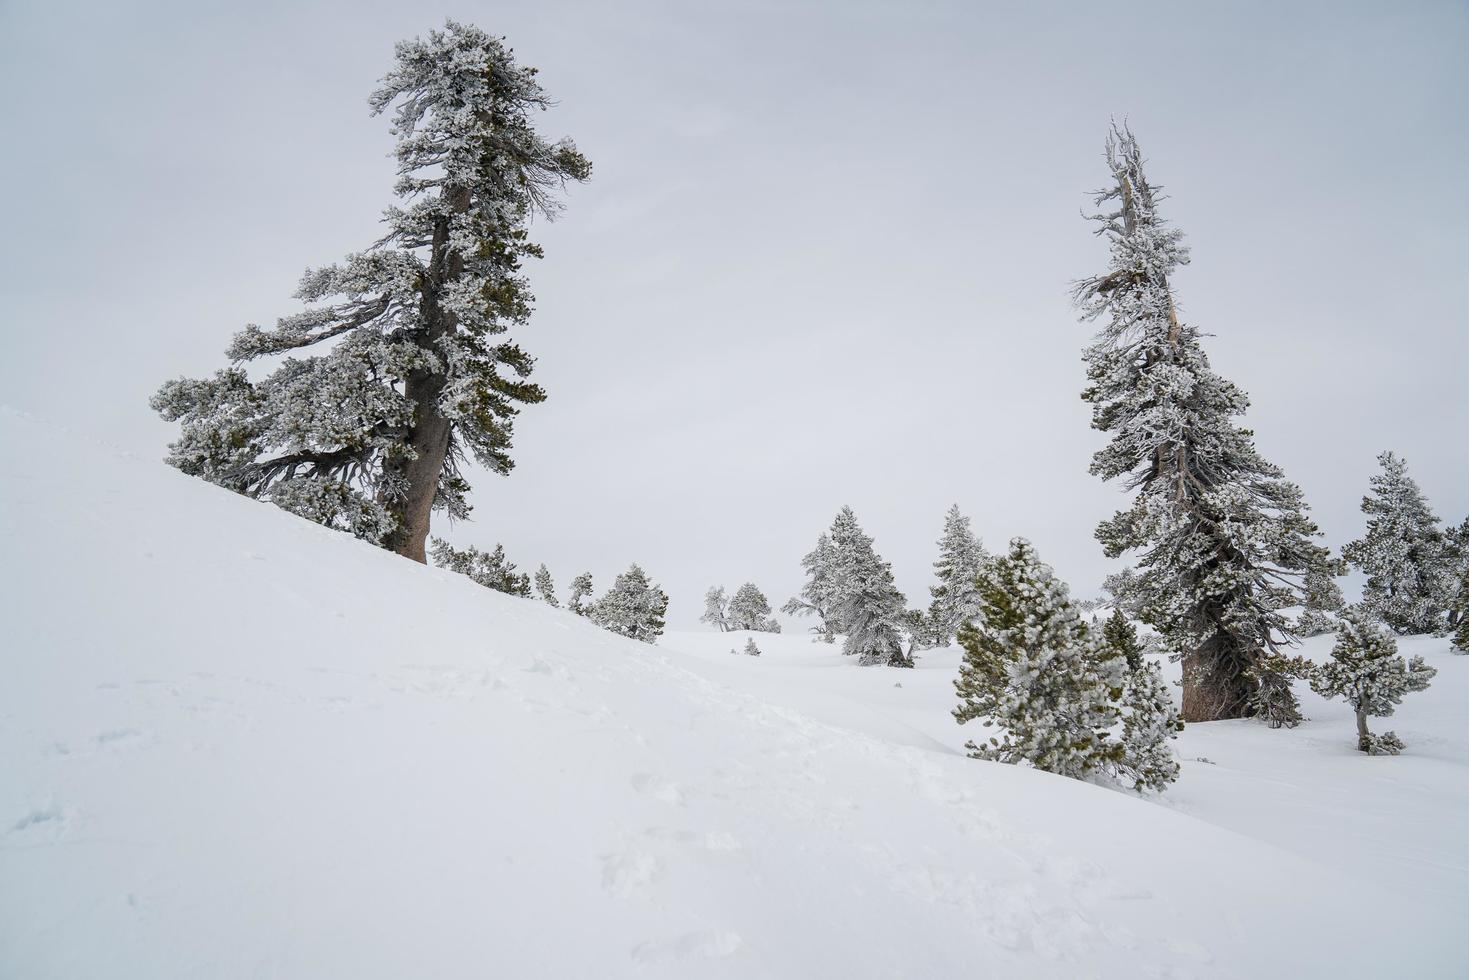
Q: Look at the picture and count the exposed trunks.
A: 3